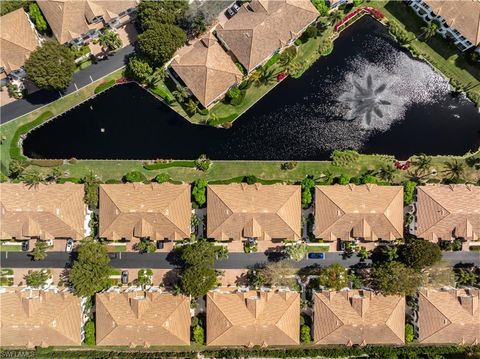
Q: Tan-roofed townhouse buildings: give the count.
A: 15